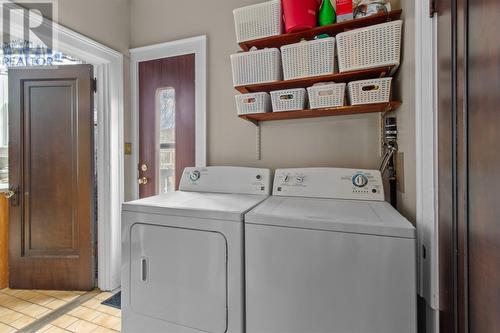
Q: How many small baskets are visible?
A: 4